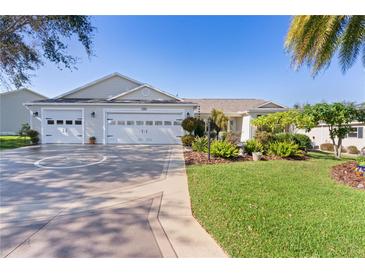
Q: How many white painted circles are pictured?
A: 1